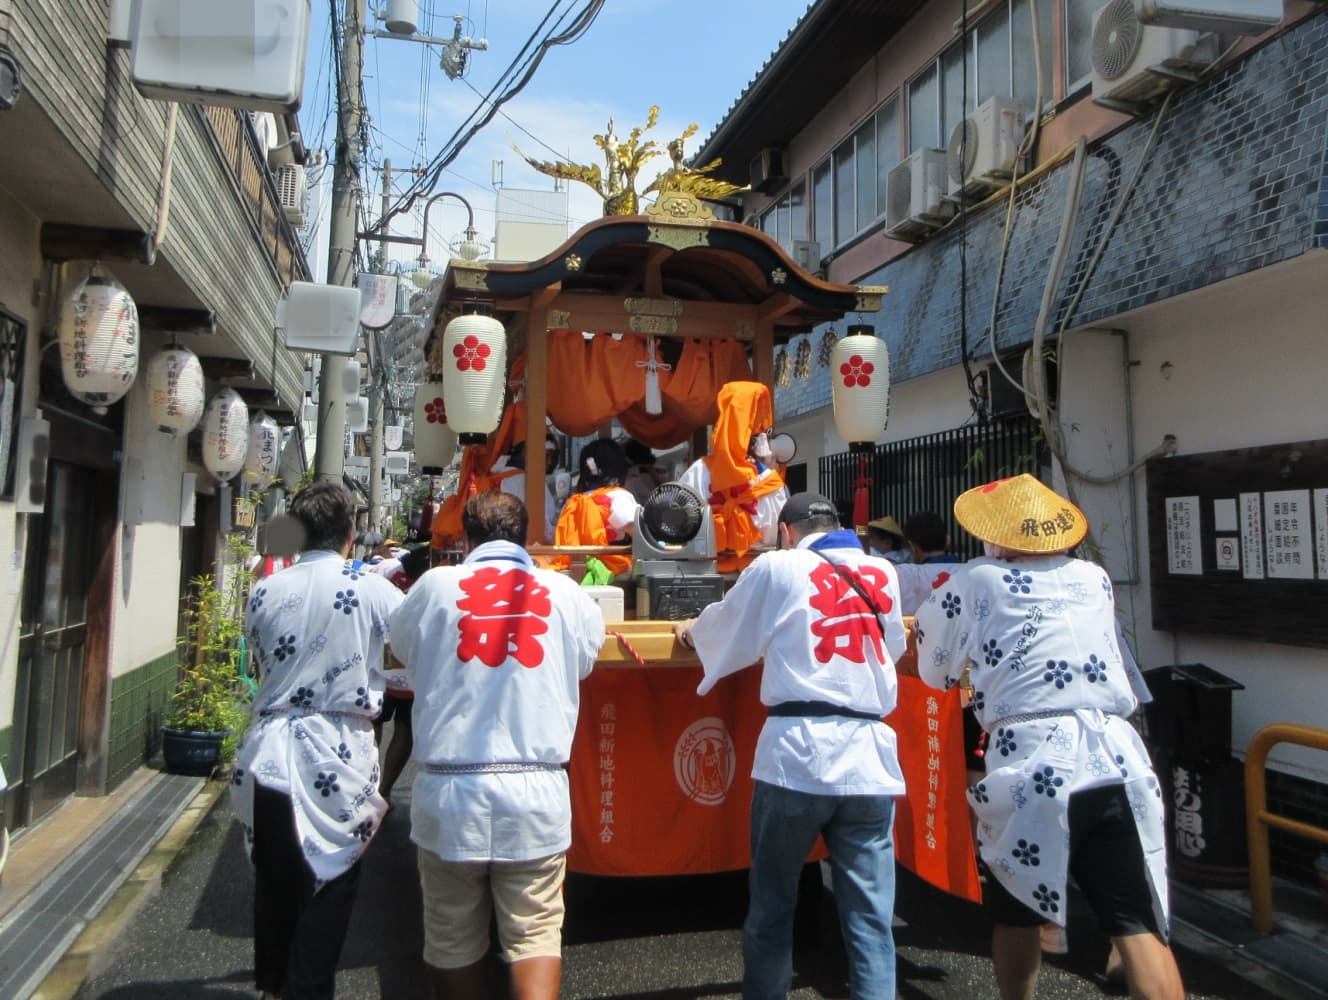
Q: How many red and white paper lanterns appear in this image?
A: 3